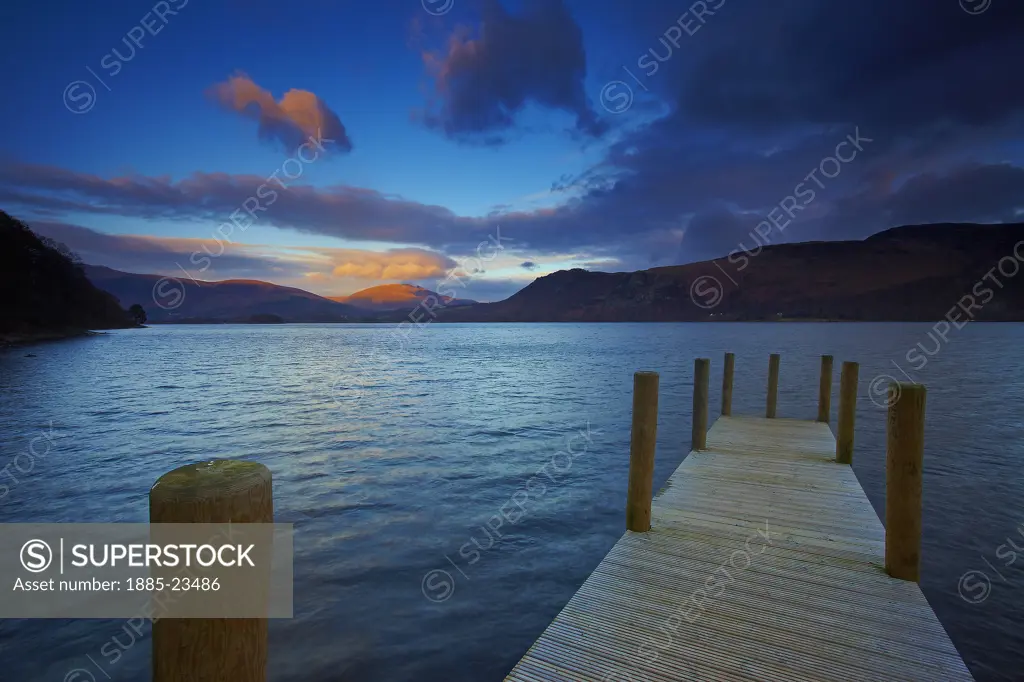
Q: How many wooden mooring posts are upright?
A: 8